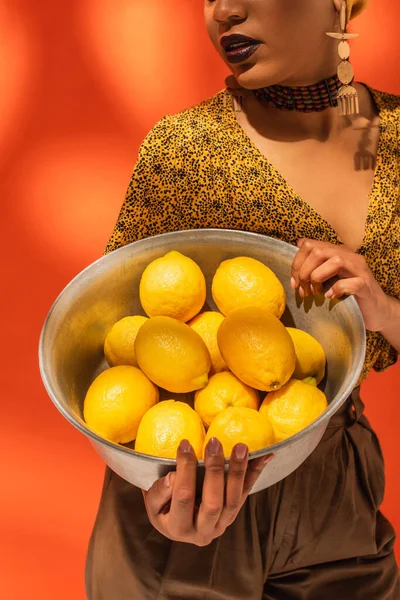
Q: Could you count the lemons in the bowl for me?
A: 12